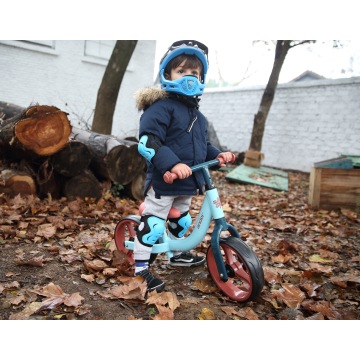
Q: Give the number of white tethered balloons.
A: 0